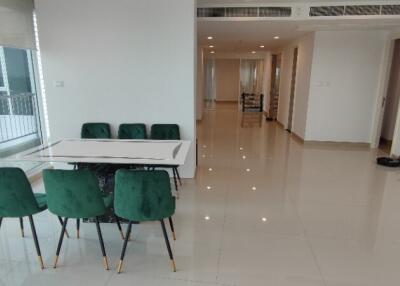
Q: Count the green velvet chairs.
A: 6